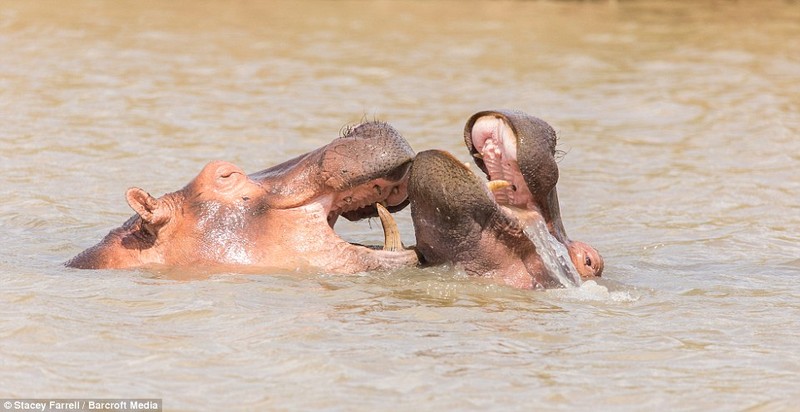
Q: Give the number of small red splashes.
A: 0